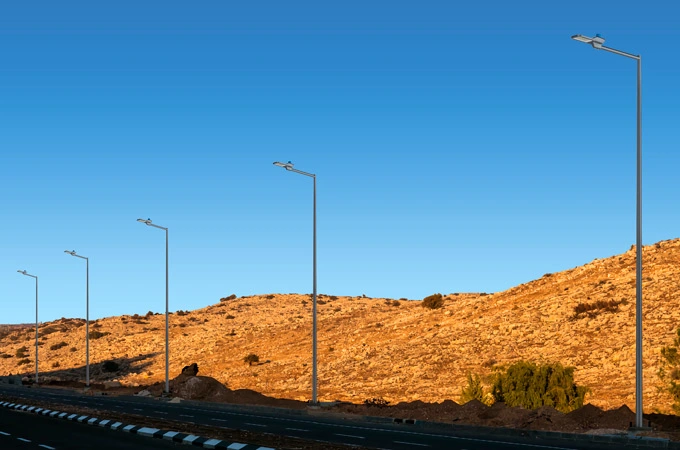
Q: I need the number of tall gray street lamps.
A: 5